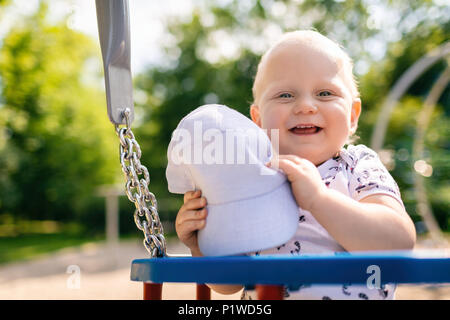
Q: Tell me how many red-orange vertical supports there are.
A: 3